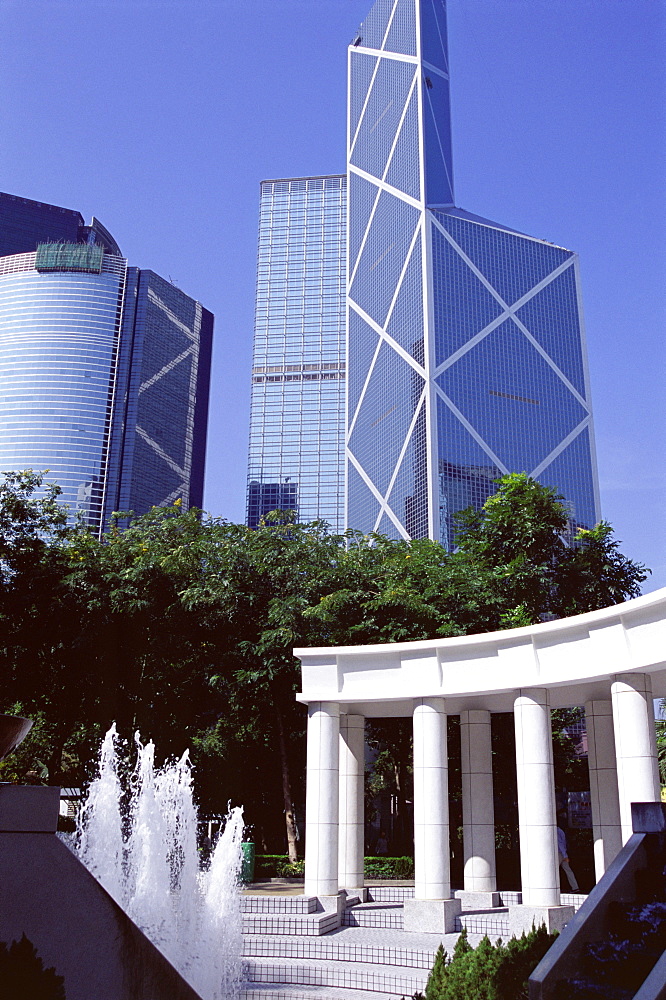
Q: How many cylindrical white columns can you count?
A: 7